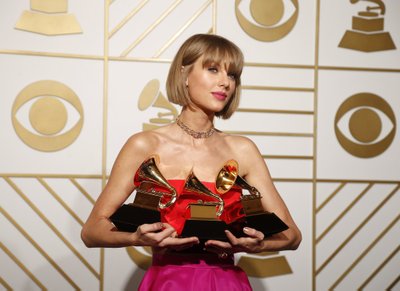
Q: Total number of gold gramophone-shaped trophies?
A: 3